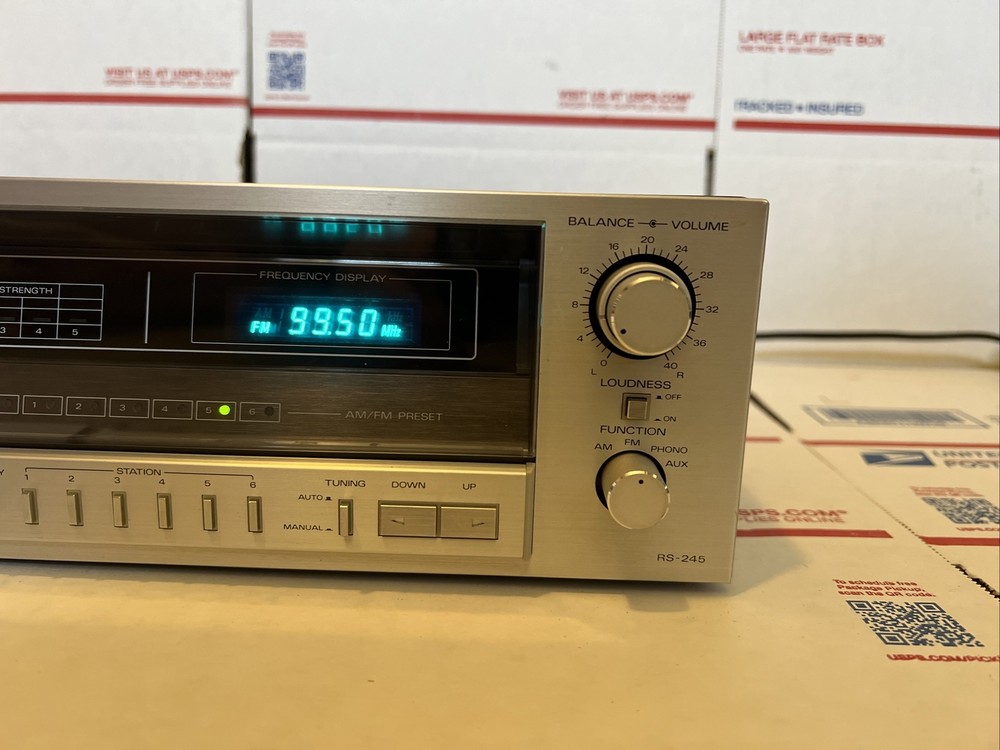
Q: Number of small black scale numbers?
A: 11